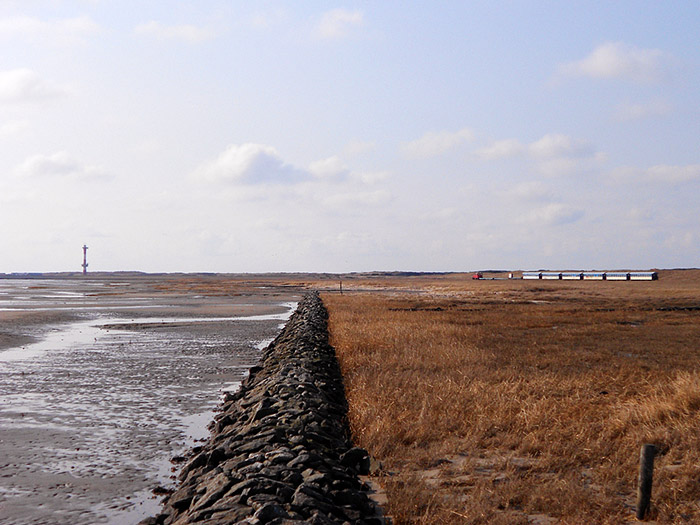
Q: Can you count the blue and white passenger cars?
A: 6